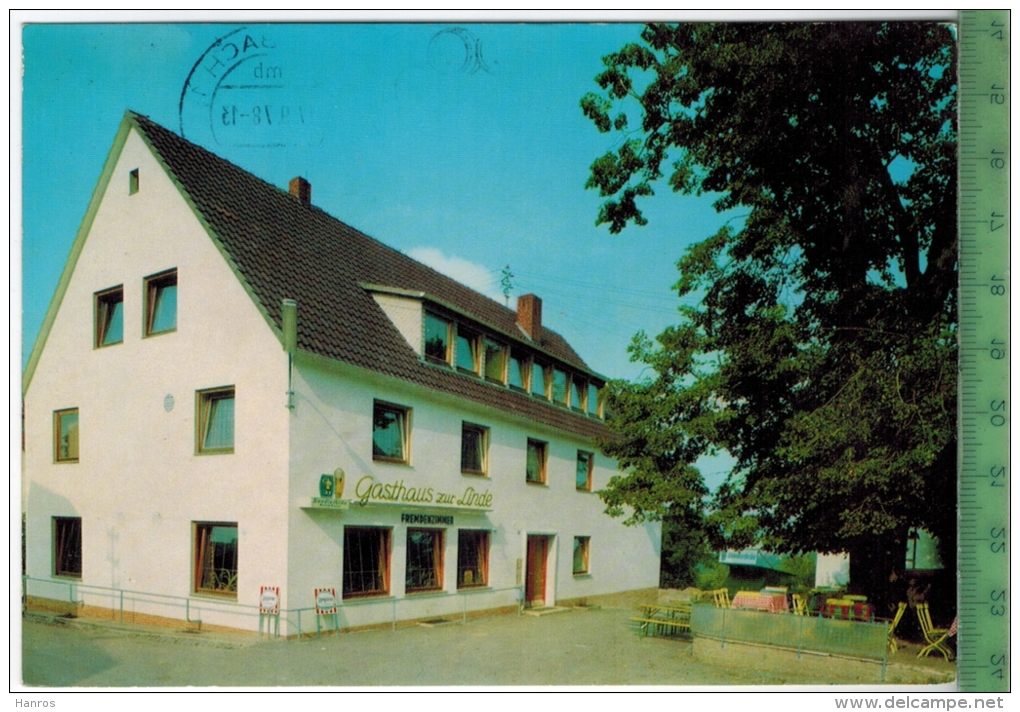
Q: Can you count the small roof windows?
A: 8